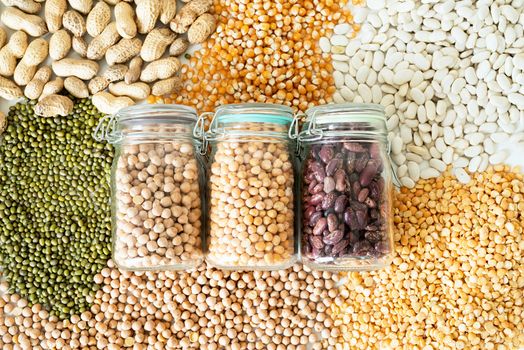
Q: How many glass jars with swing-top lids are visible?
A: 3